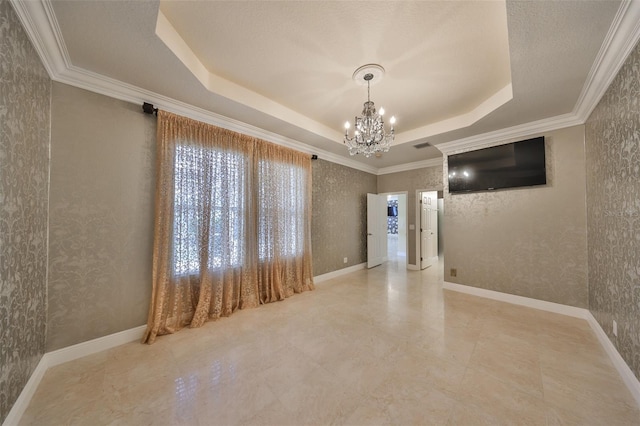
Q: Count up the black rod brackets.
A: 2